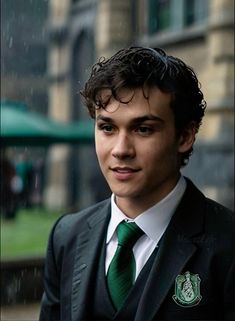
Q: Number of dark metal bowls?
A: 0